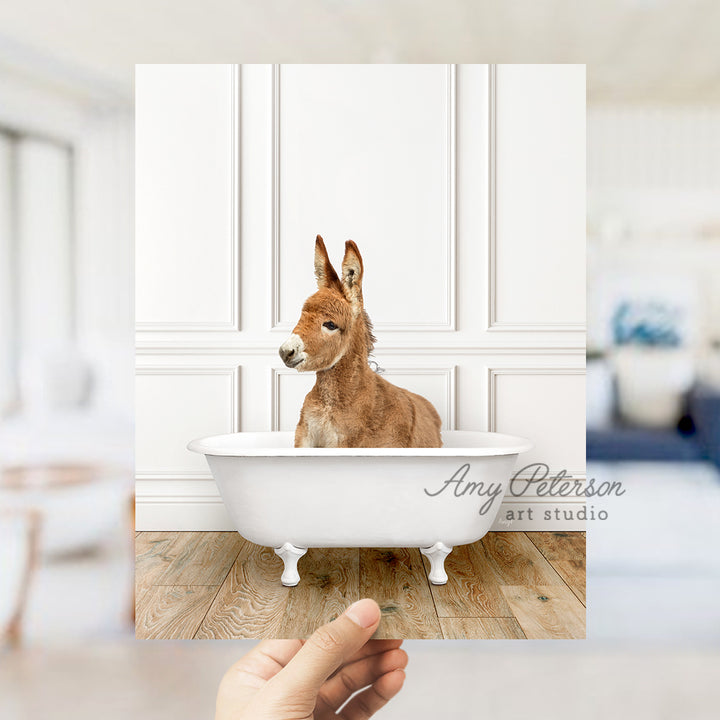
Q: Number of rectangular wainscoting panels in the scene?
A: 6